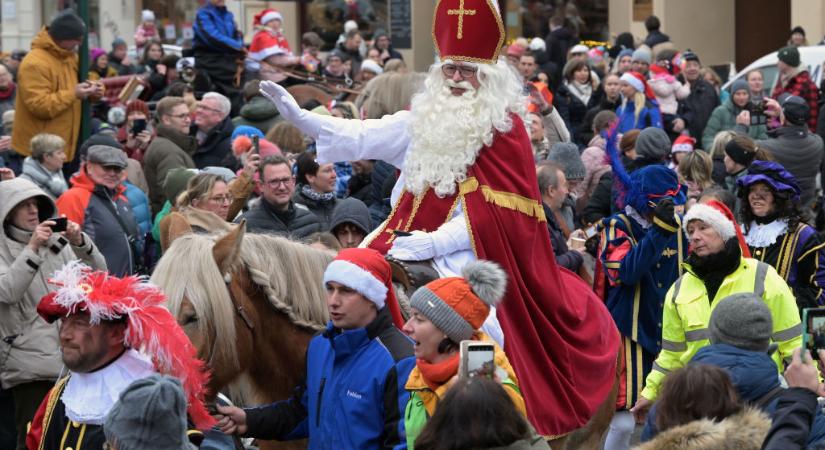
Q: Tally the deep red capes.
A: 1